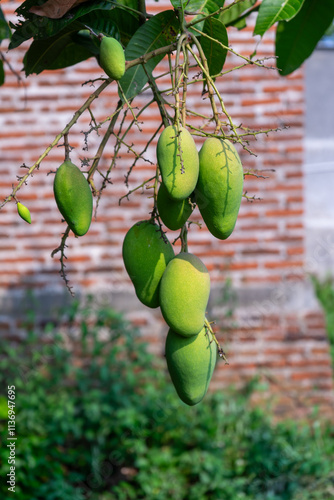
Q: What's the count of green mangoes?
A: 9